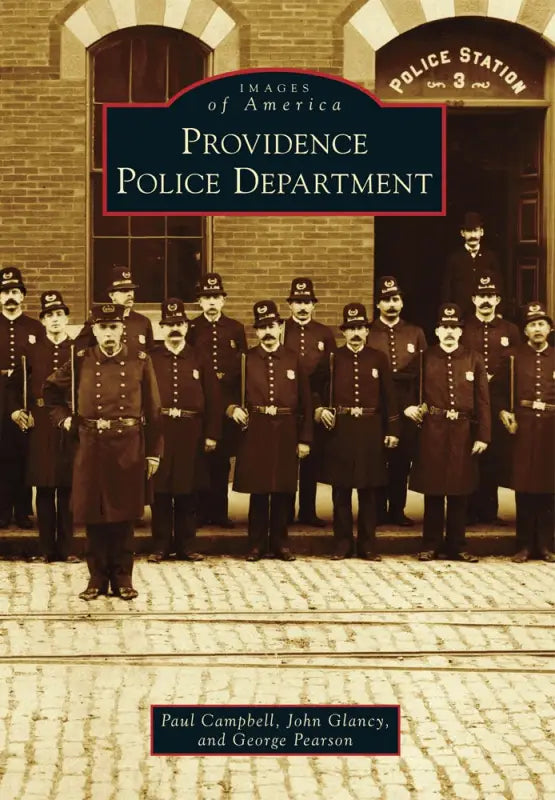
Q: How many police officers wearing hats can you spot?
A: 13